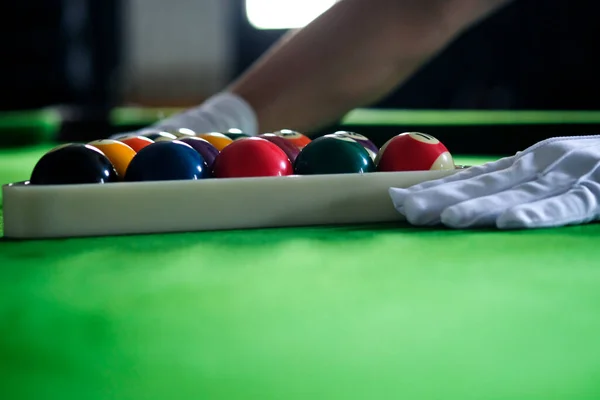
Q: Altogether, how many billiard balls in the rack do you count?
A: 15